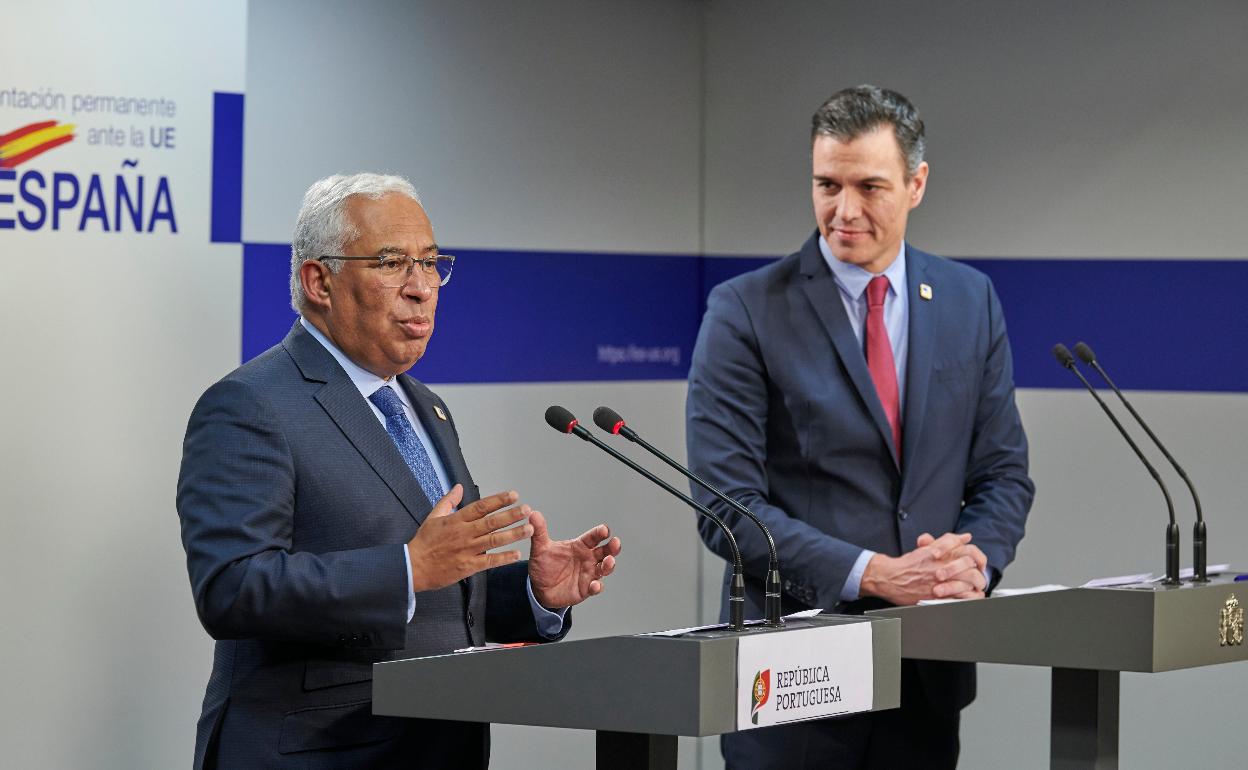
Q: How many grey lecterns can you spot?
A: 2